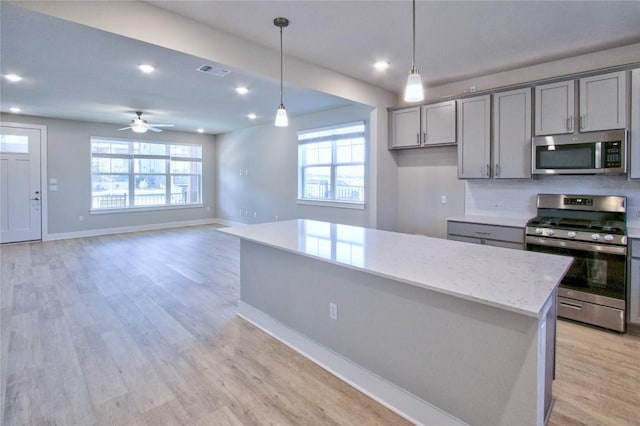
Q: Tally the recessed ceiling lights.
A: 7